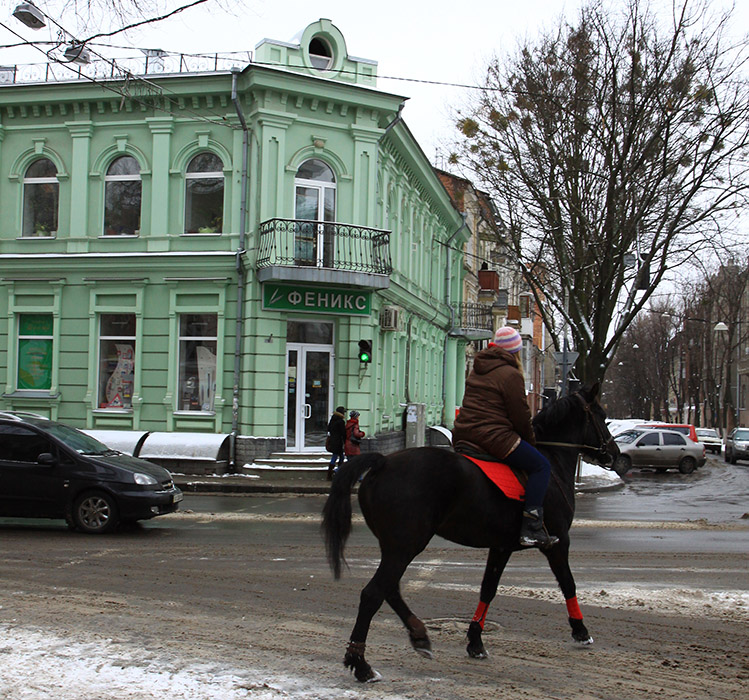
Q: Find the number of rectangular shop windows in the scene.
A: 3